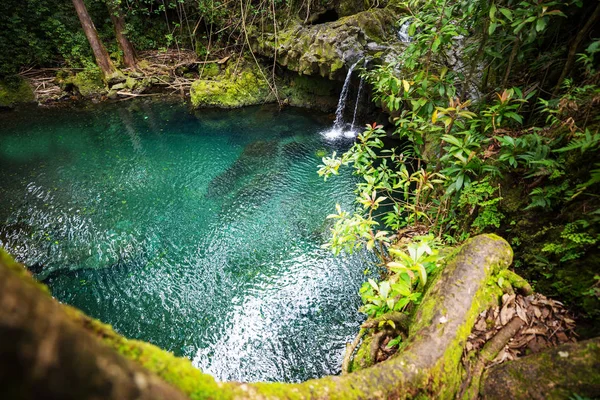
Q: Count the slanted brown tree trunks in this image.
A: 2